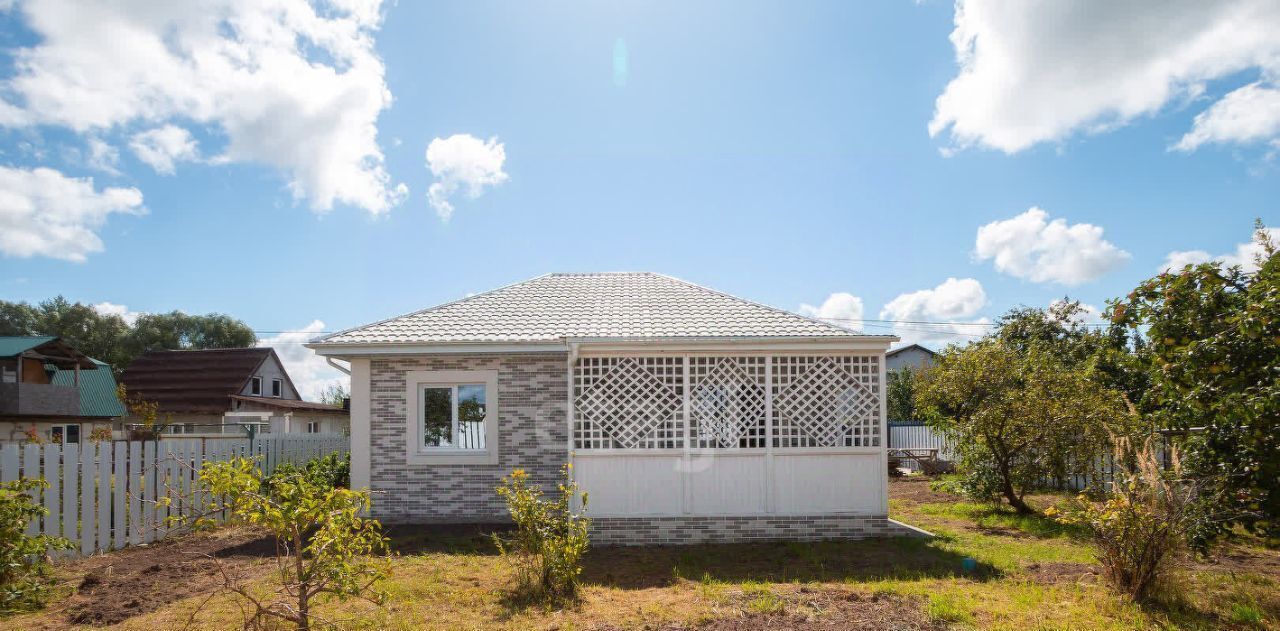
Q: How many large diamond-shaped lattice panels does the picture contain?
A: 3